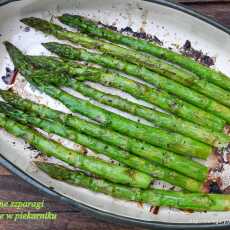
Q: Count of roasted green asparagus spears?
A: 10